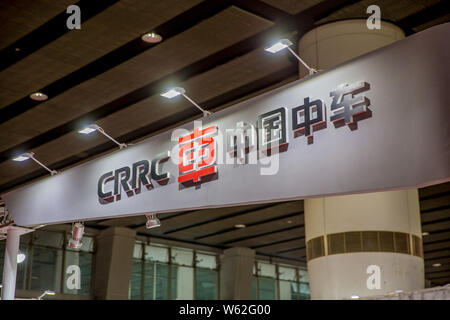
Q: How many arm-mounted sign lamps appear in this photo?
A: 4